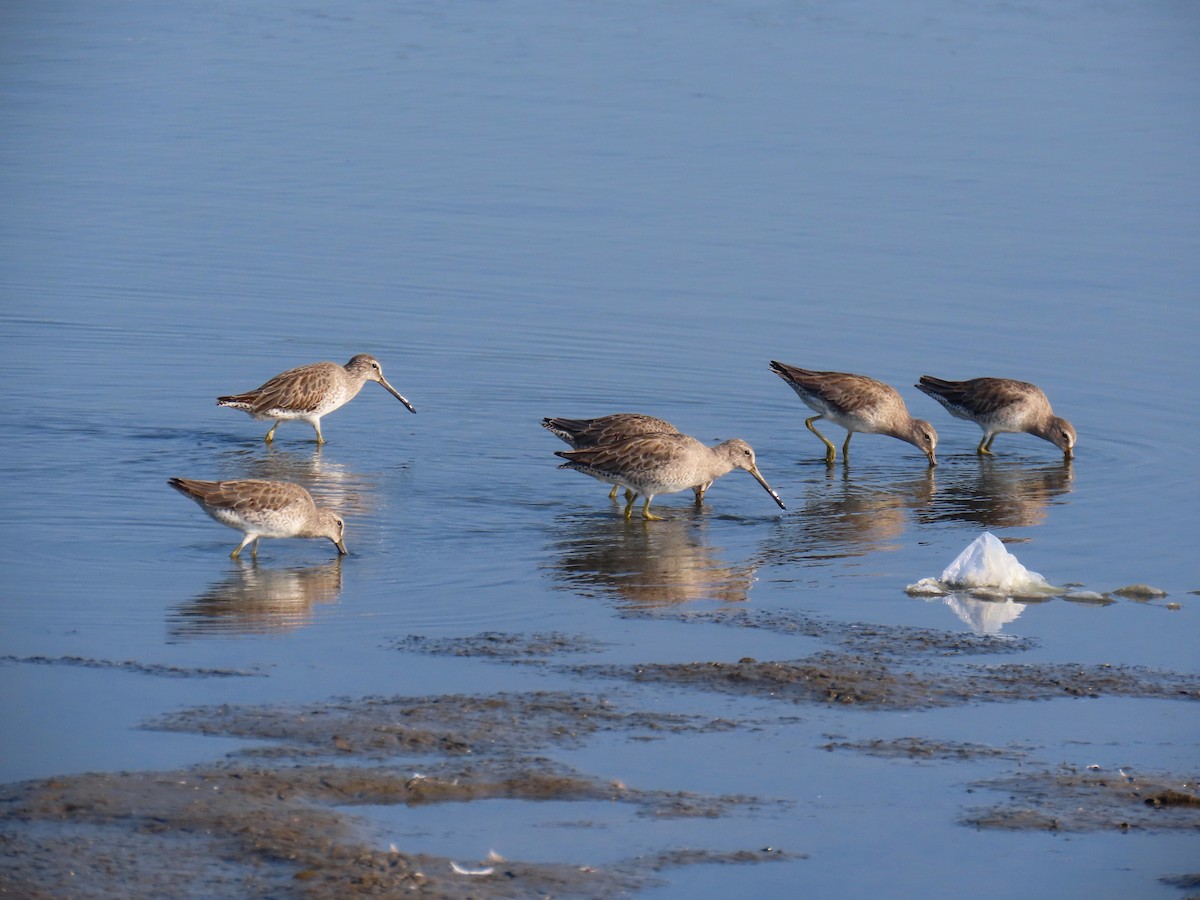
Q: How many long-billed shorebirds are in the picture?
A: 6